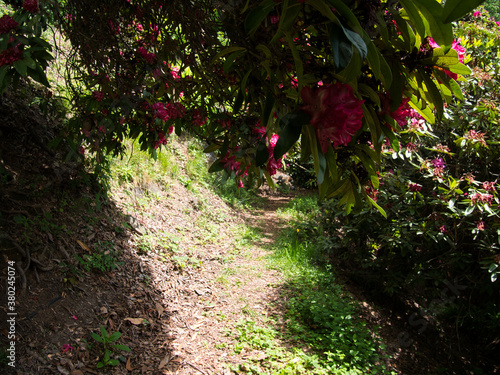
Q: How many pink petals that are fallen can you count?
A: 2